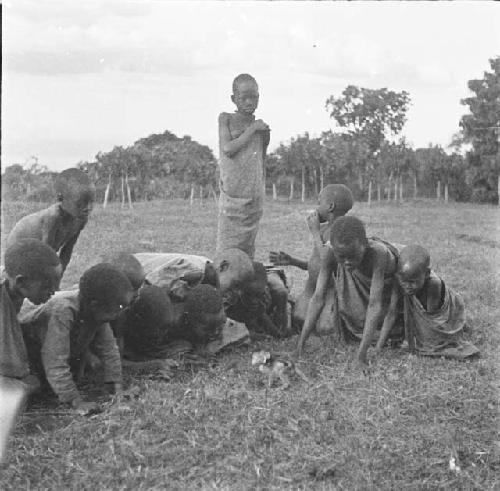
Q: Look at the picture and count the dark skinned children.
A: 12